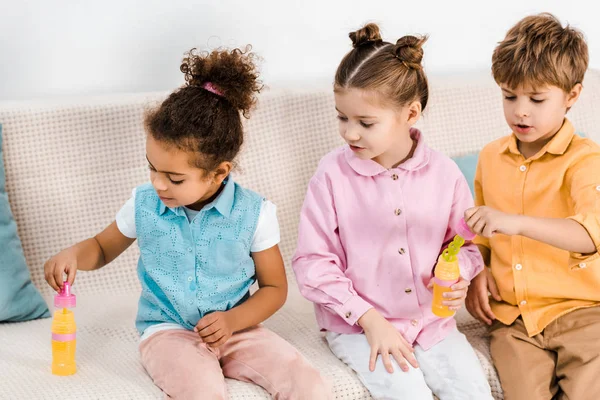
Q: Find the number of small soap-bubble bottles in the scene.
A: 2